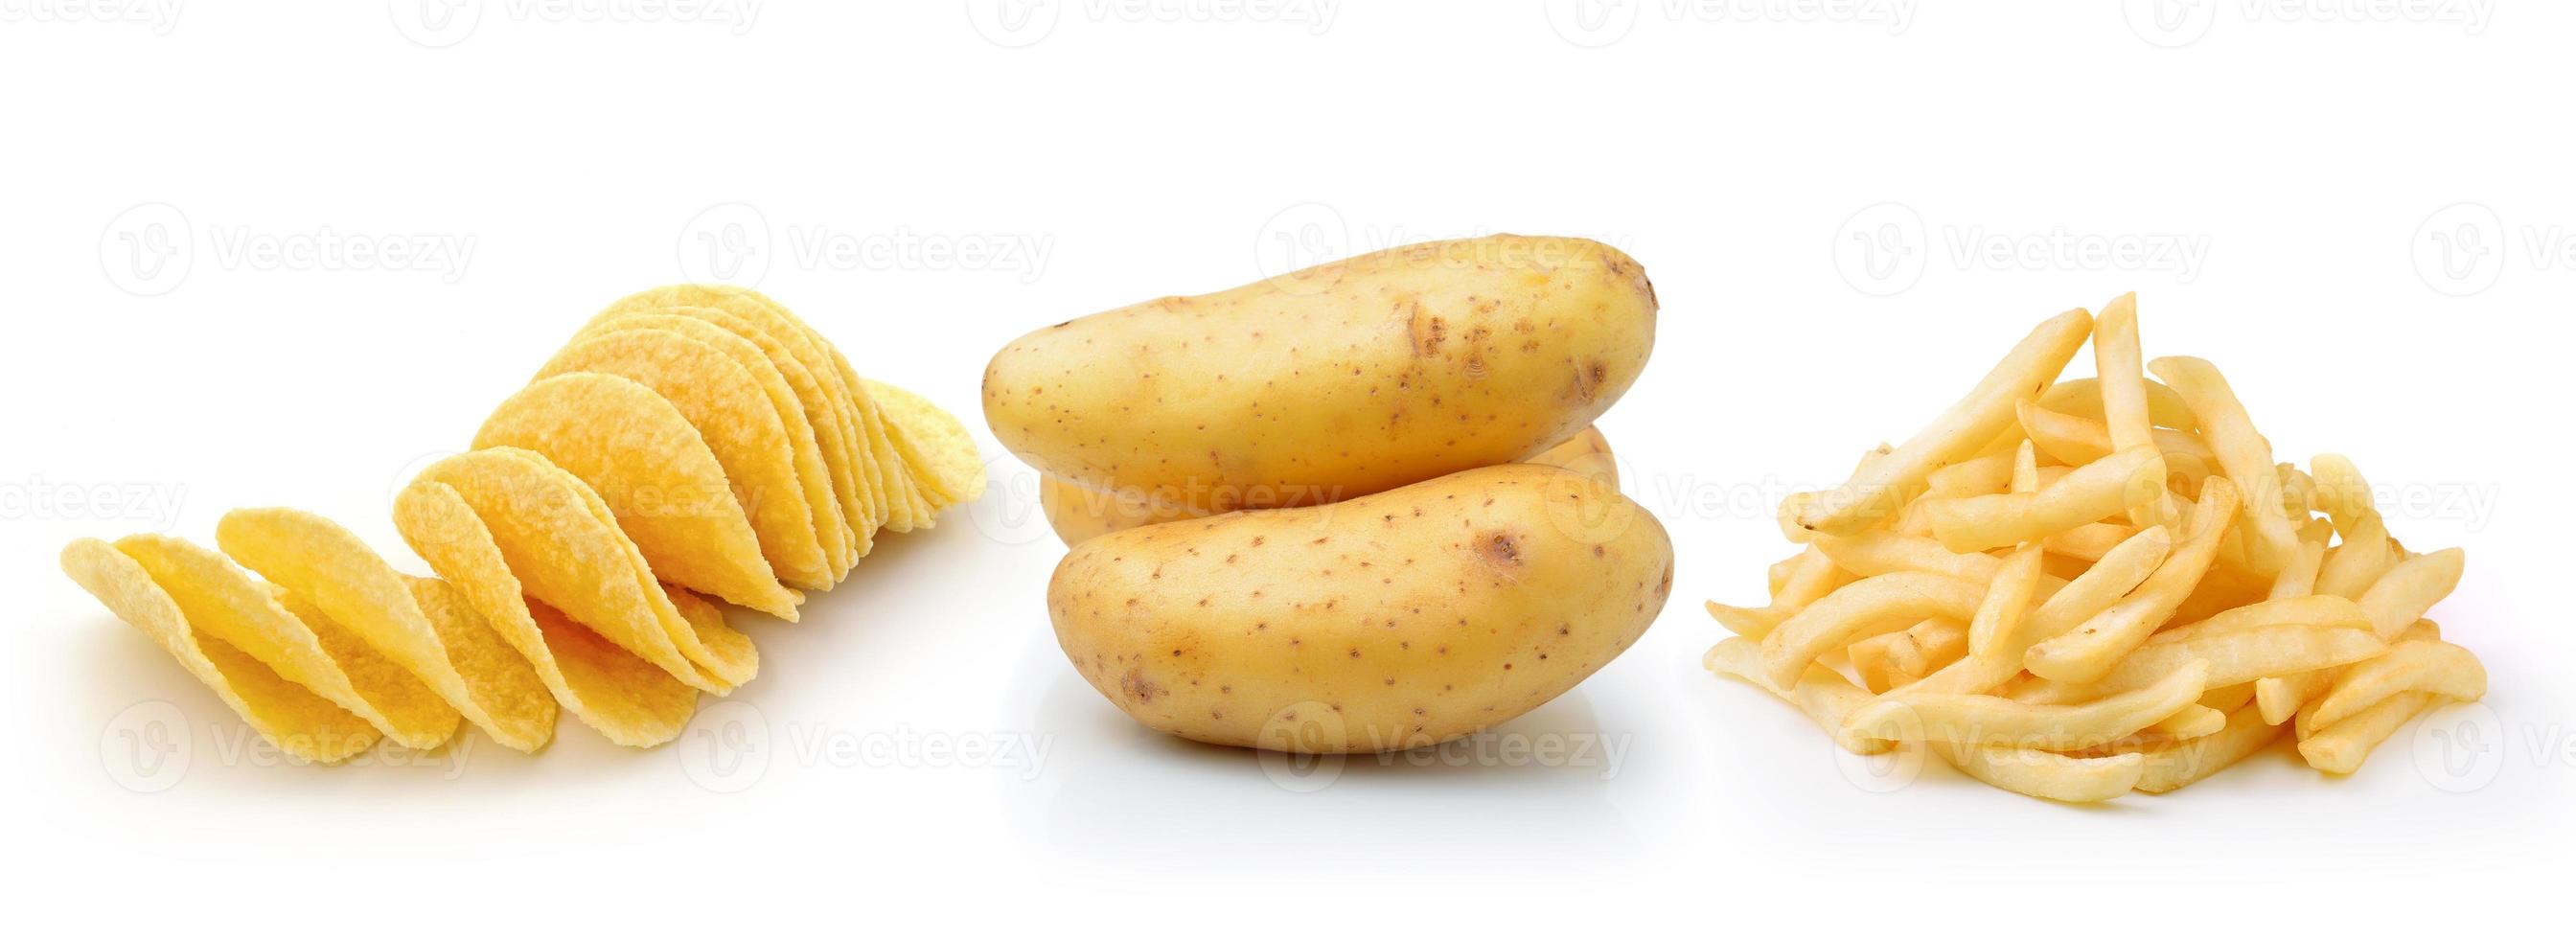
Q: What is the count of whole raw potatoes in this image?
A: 3